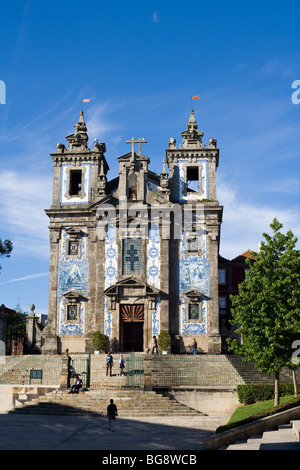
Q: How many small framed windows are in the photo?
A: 4